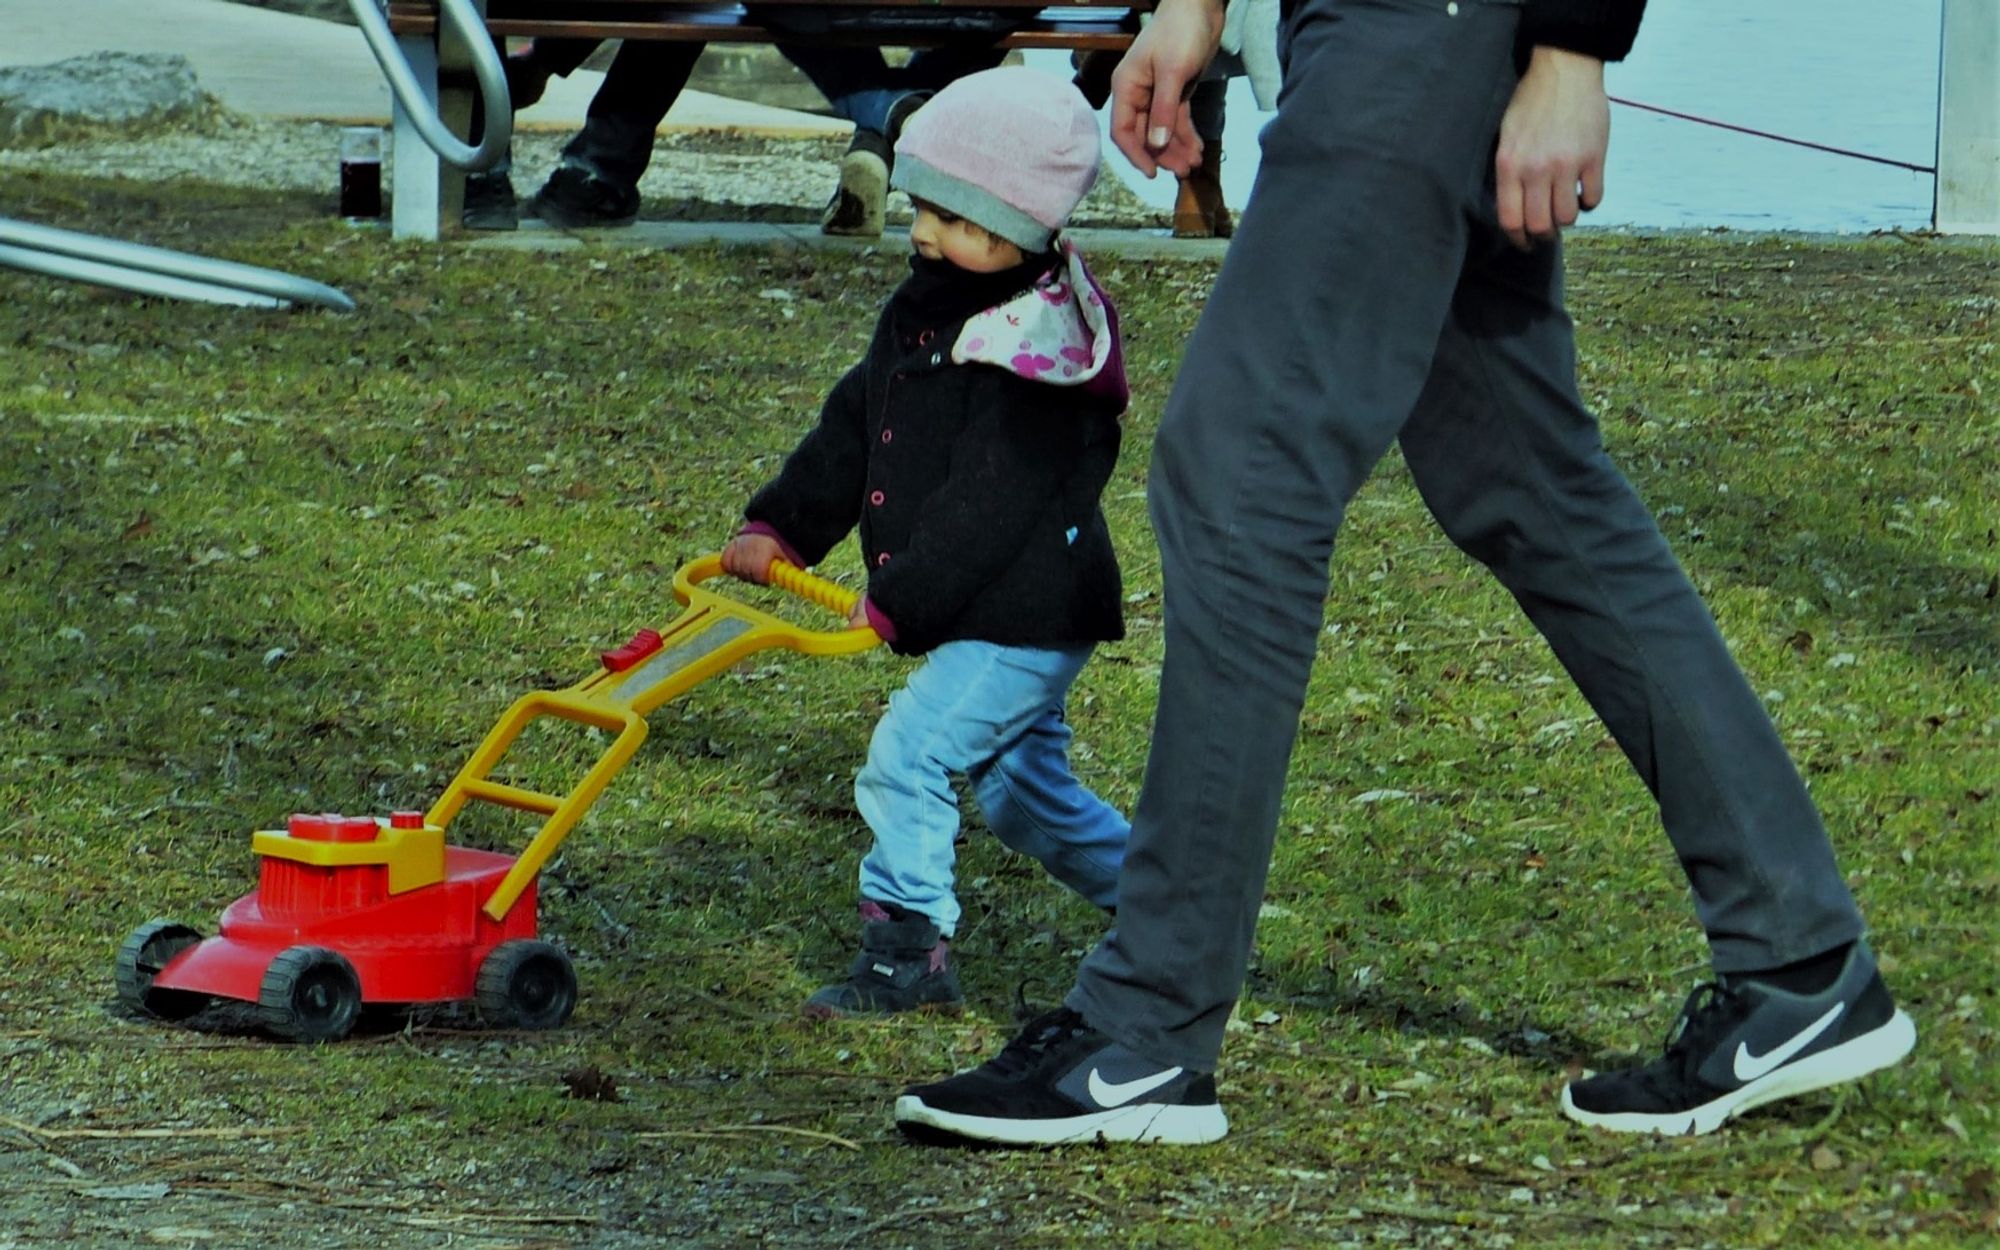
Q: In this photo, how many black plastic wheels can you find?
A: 3